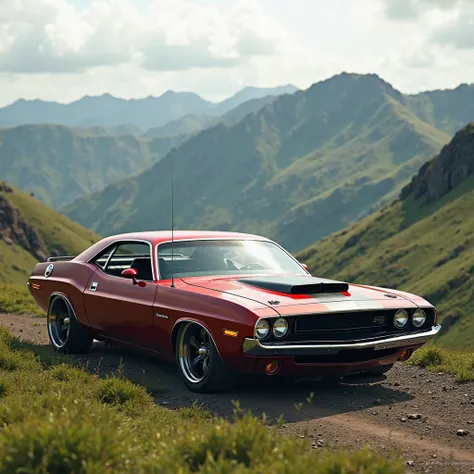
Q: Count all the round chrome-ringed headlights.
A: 4